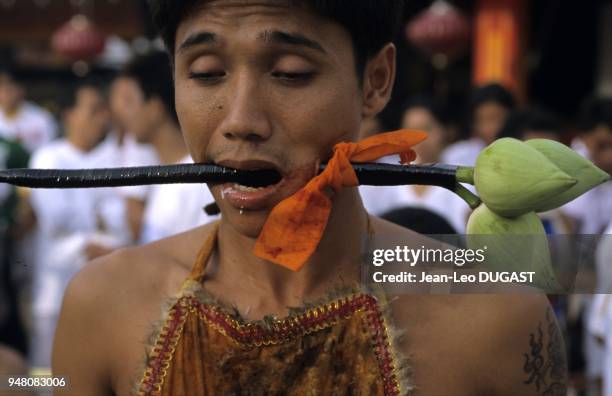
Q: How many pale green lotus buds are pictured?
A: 3